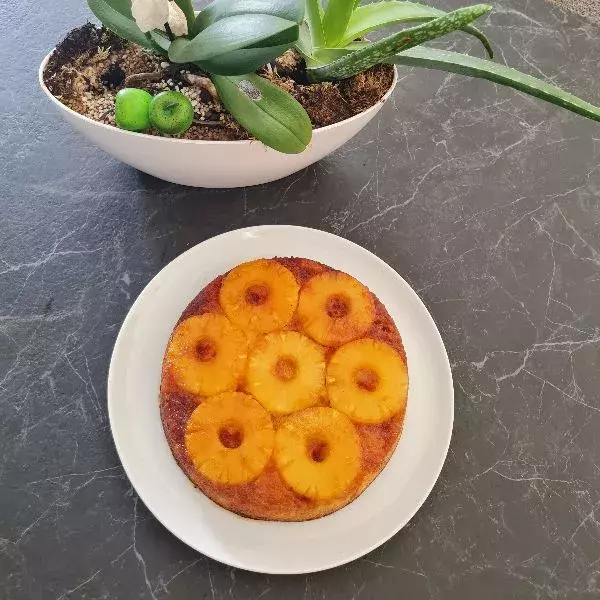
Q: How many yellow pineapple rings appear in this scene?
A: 7